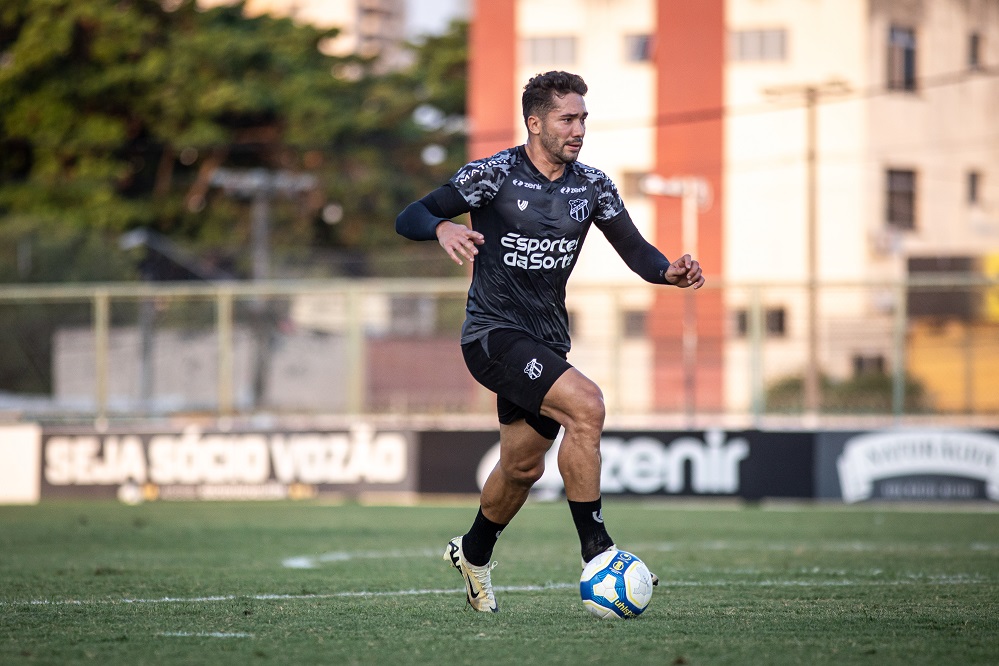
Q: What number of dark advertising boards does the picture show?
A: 3